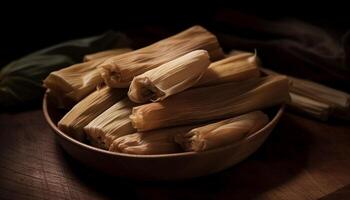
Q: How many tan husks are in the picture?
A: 12